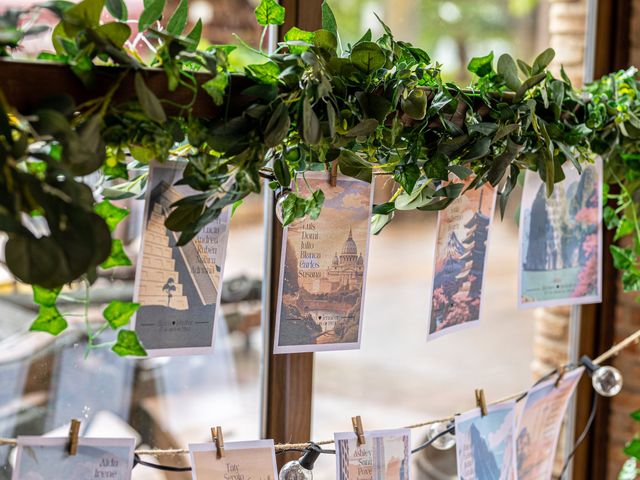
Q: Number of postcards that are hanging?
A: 9